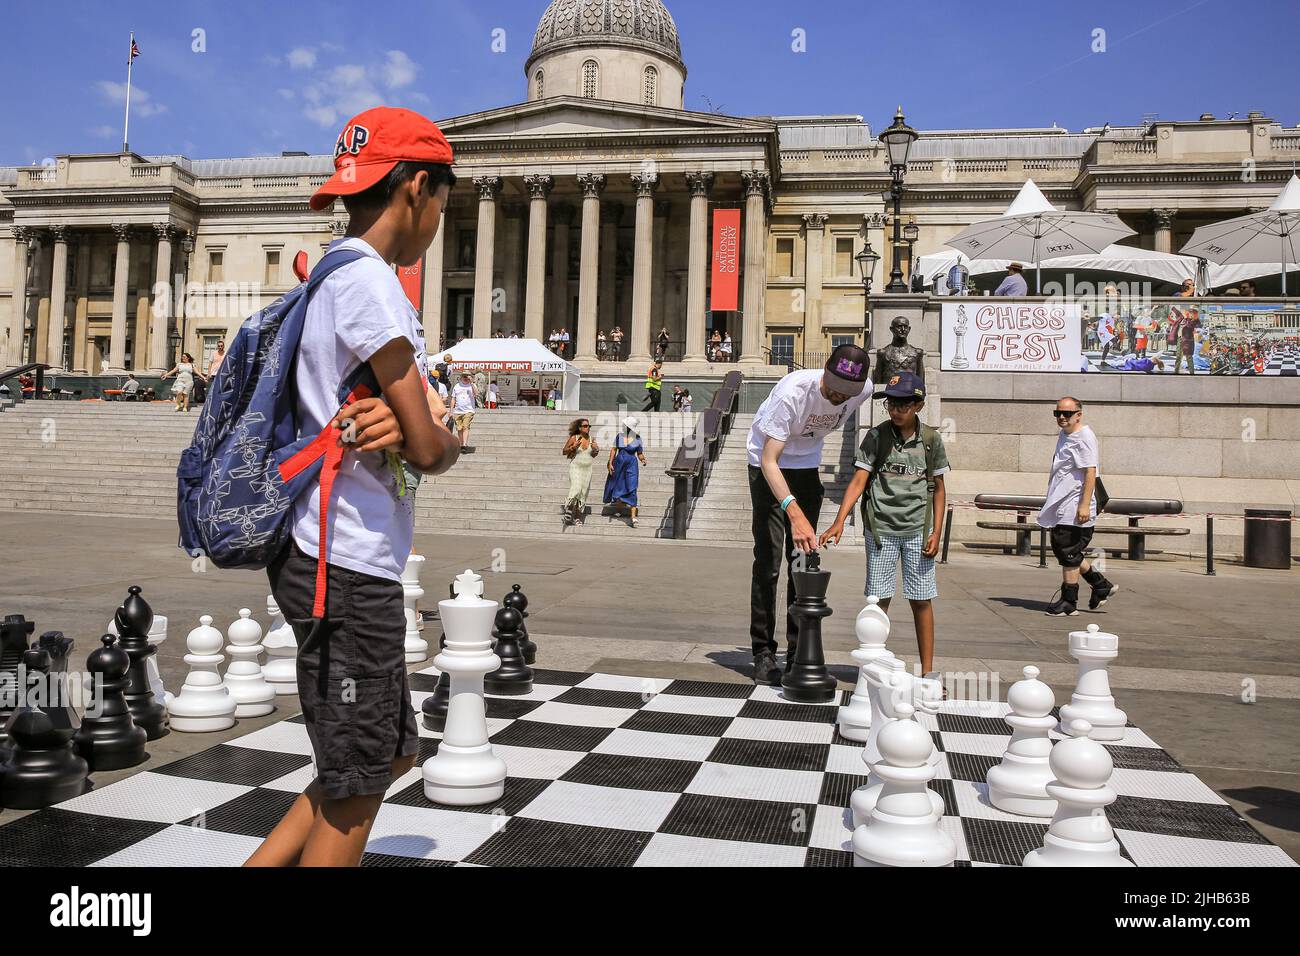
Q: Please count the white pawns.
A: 5